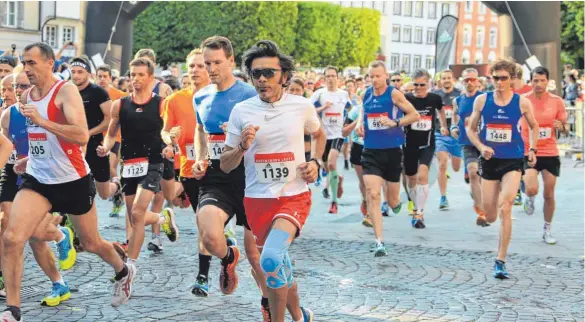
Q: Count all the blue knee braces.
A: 1